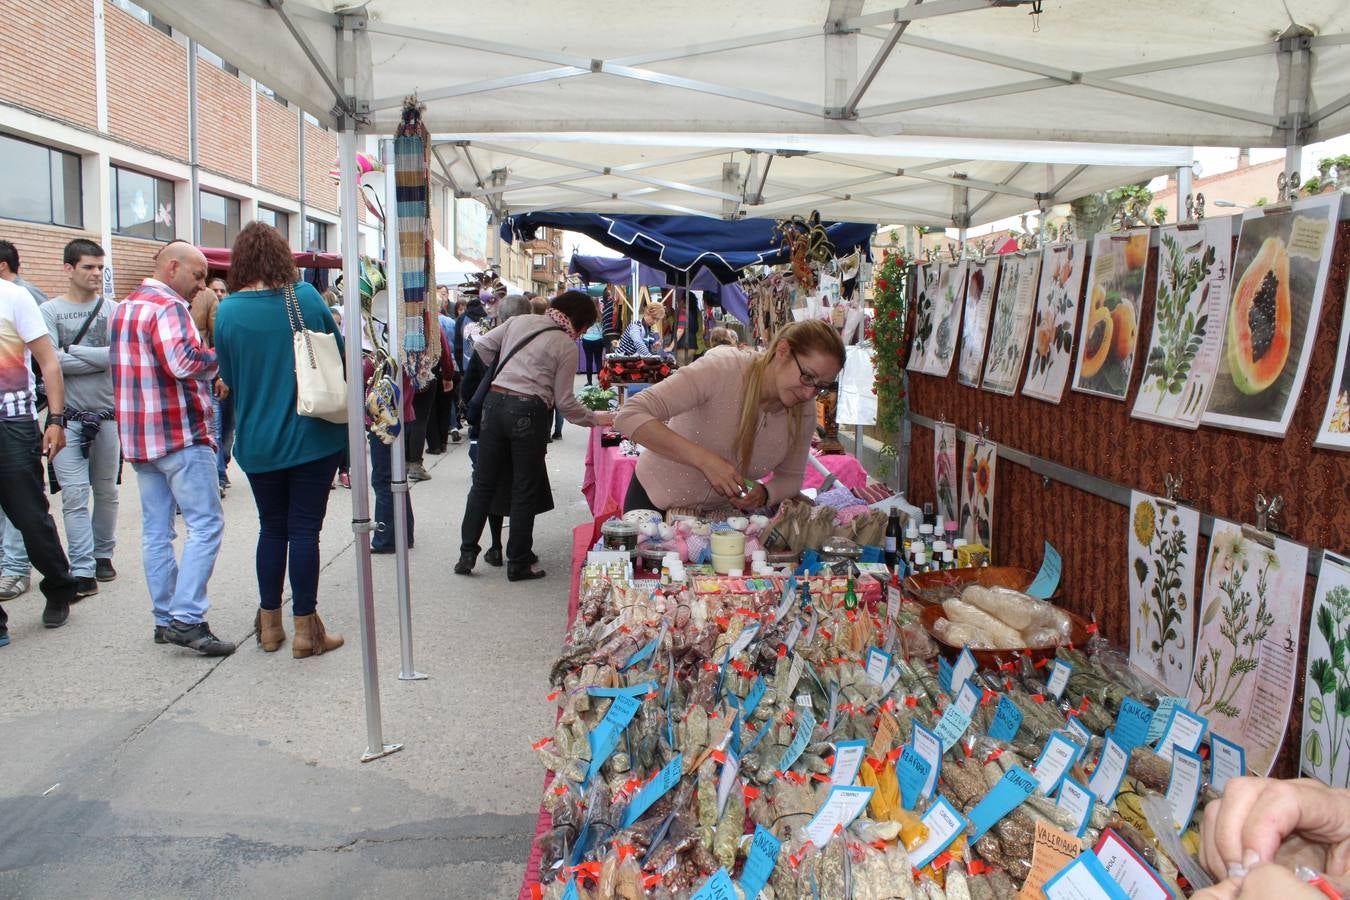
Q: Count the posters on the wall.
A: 14